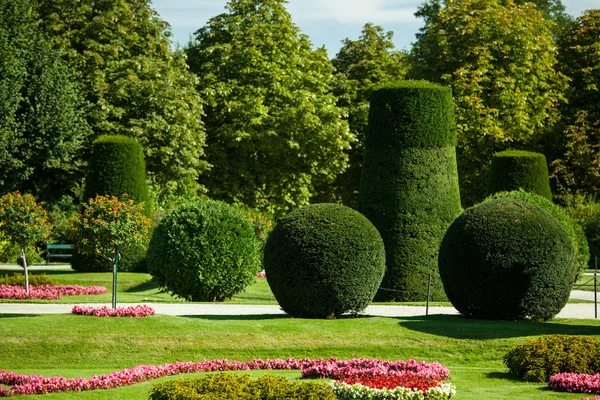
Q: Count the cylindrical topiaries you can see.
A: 3